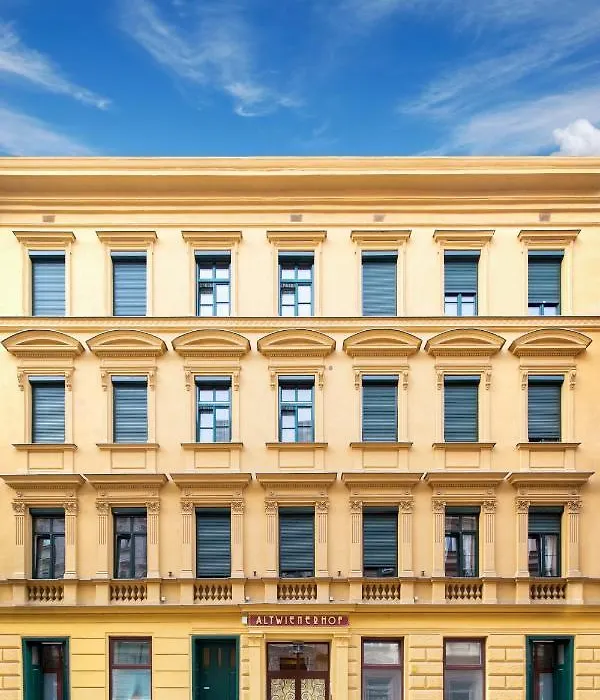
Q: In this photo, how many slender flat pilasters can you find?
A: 14